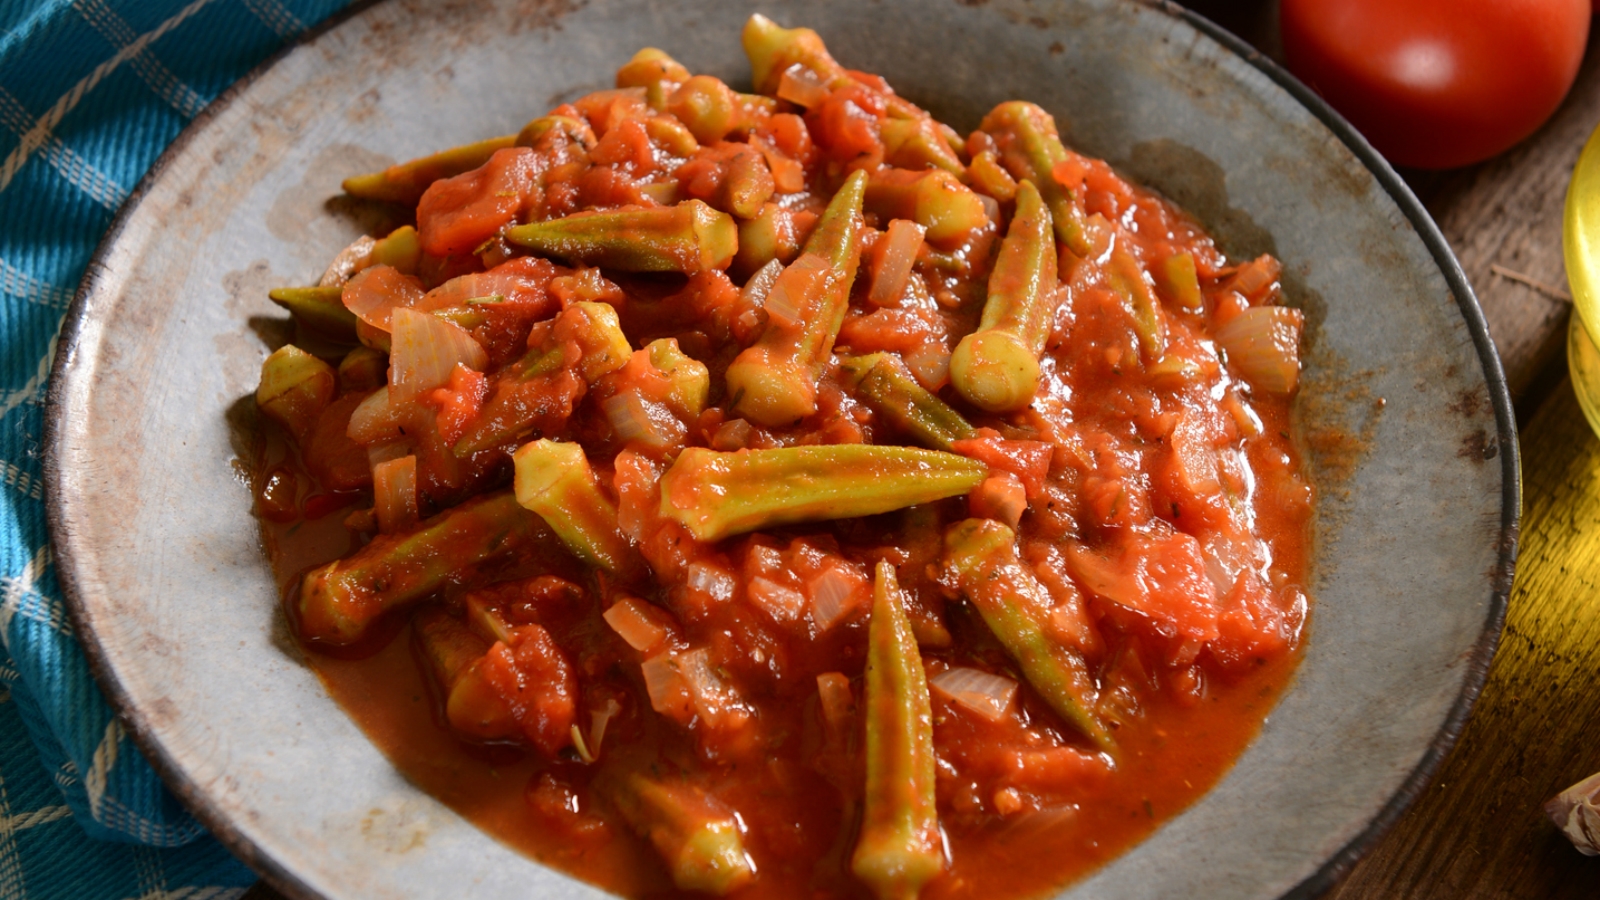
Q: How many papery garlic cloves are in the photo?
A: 1